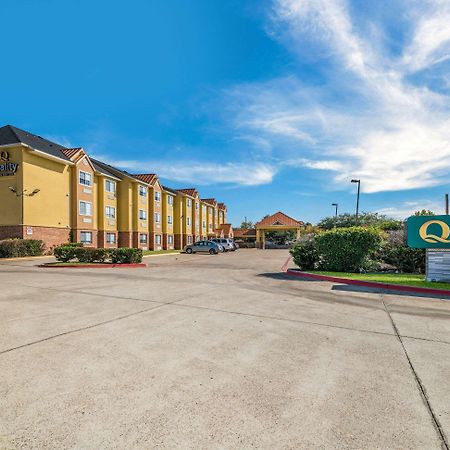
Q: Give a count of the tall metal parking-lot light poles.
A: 2